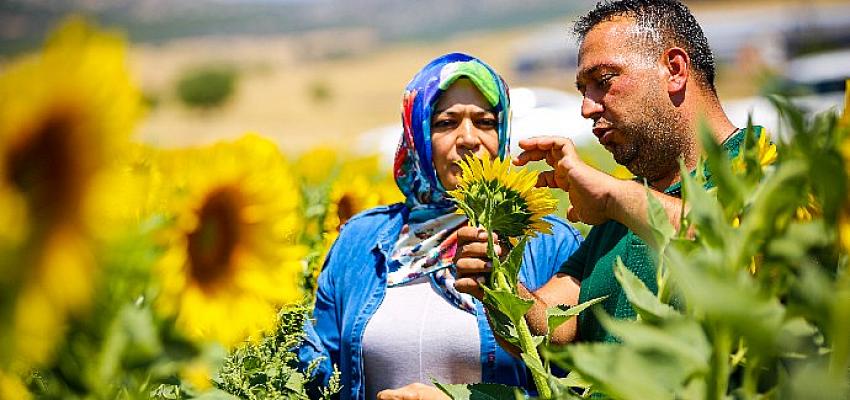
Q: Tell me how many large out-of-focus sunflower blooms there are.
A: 2